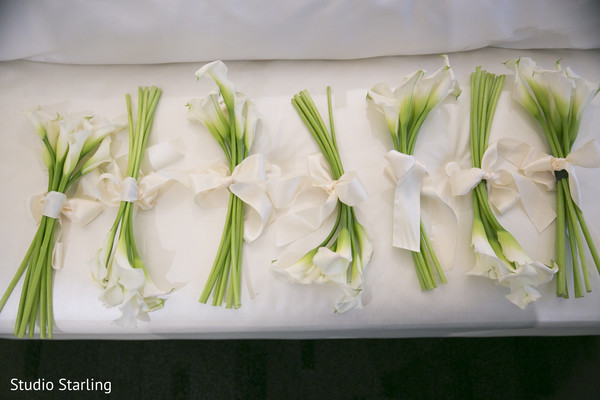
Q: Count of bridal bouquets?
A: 7